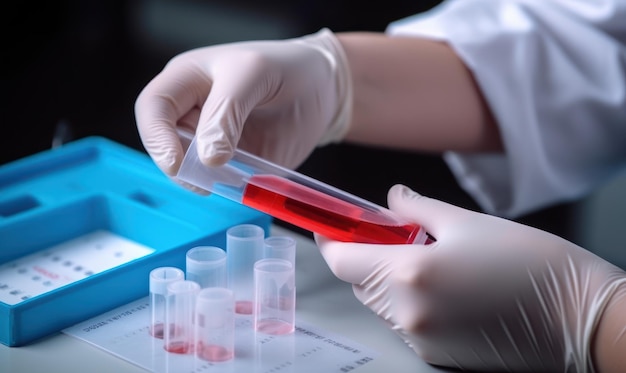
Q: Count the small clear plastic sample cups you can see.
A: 7